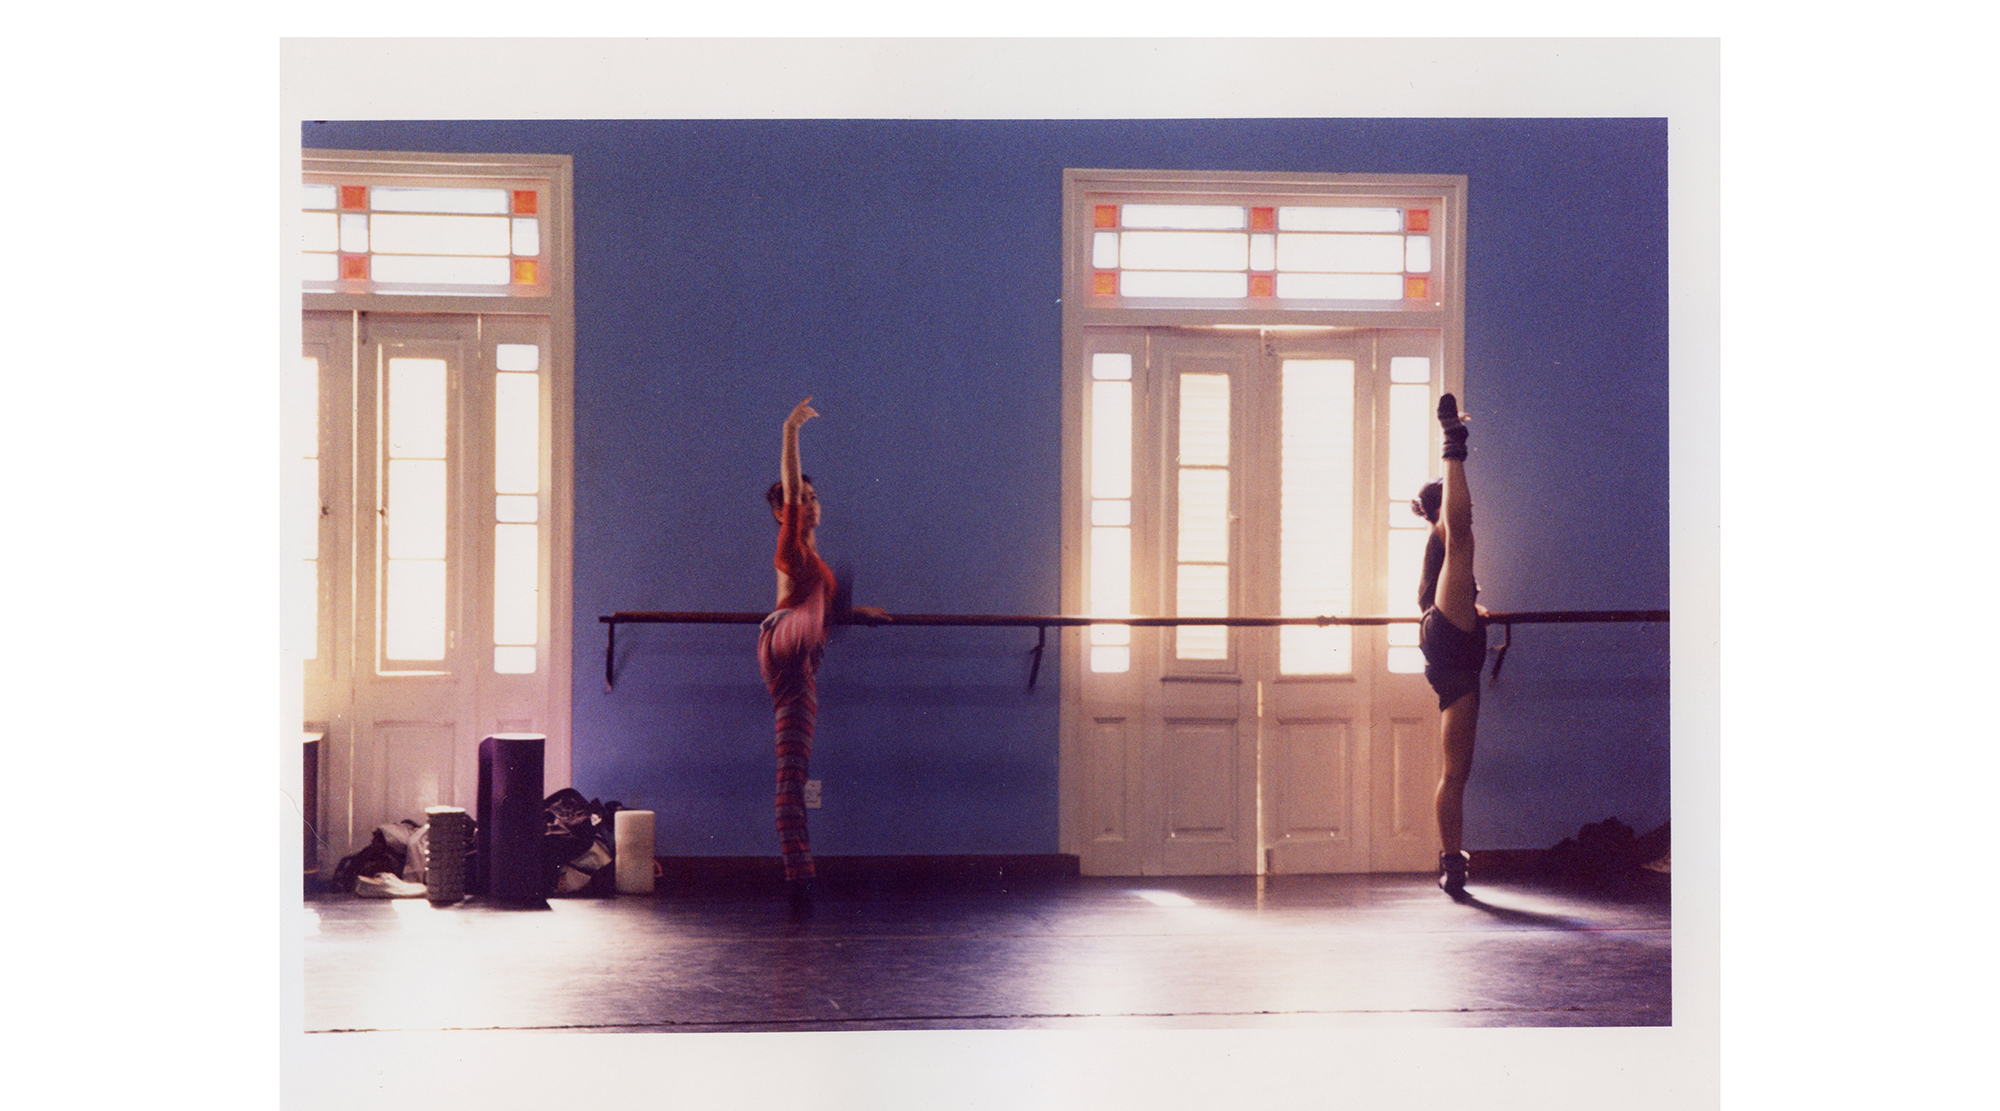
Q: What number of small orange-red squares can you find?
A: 10